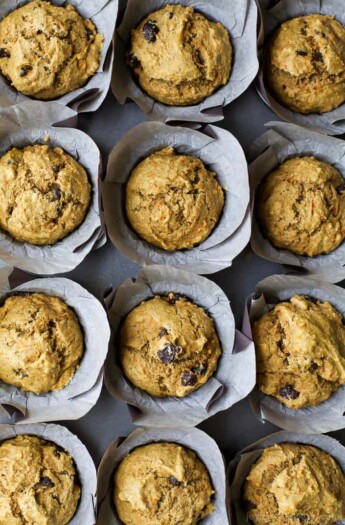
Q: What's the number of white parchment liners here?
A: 12